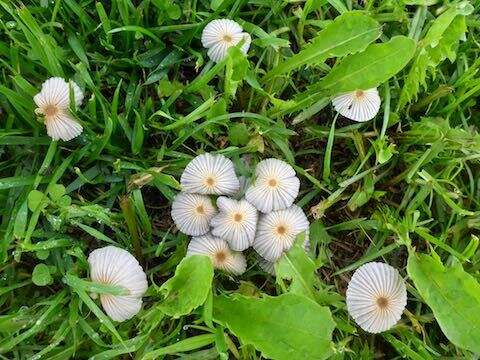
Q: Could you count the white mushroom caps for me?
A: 11